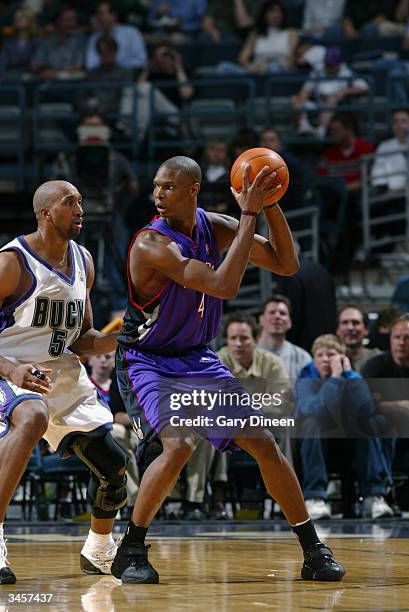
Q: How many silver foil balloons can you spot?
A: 0